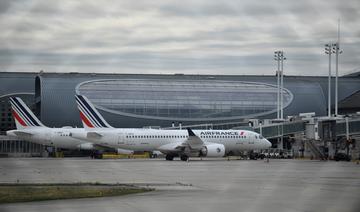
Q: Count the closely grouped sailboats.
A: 0